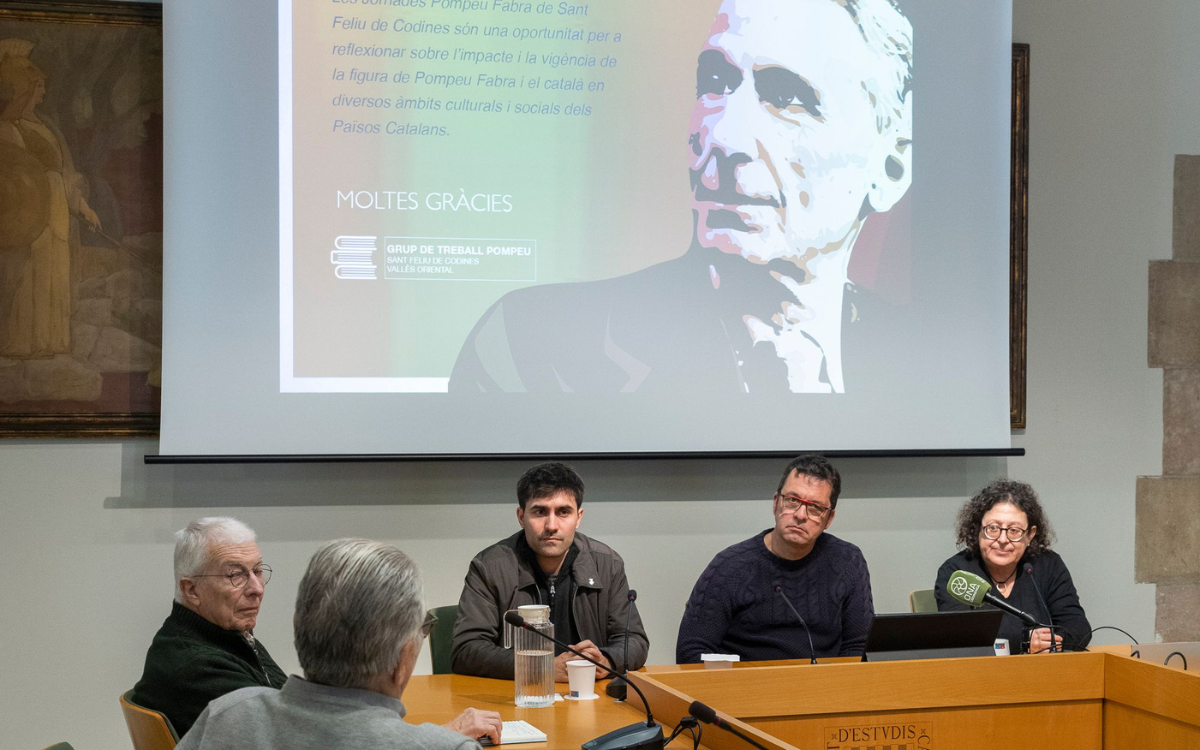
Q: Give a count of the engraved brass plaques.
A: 0